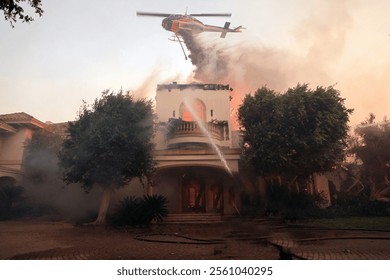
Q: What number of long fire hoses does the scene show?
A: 2